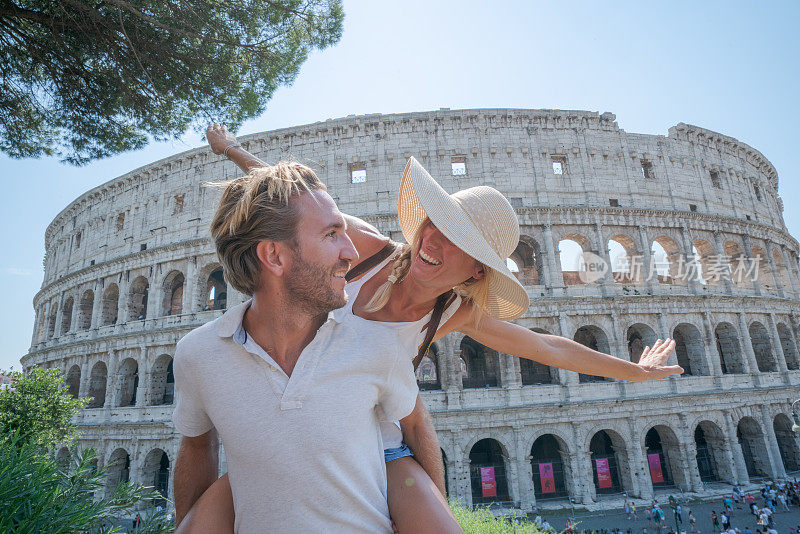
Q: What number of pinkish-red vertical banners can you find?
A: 4